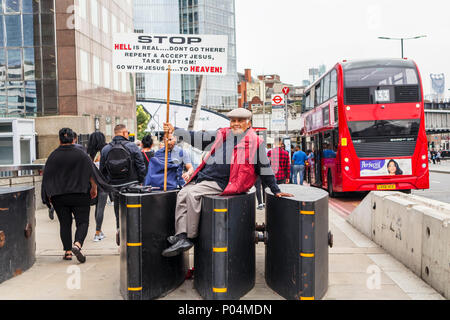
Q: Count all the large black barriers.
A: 4